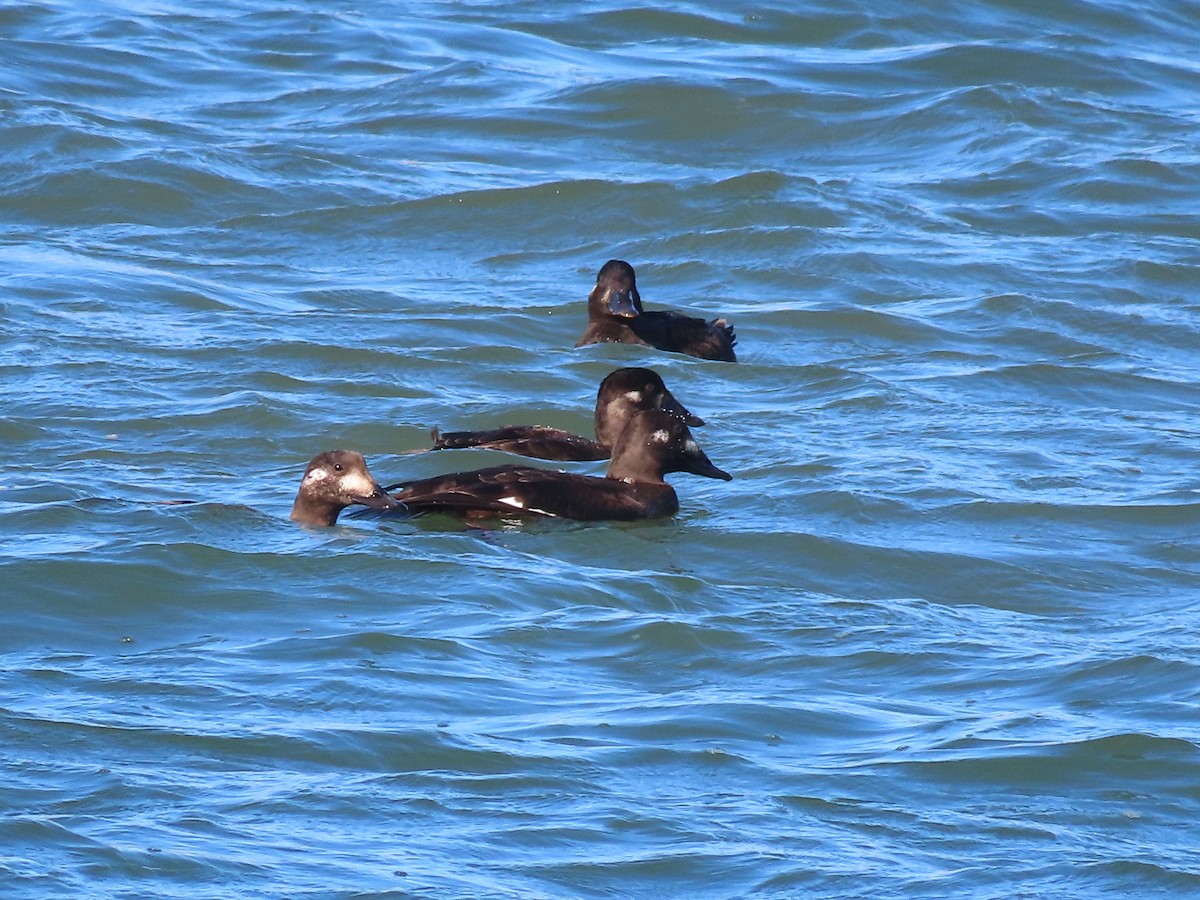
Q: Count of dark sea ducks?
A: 4